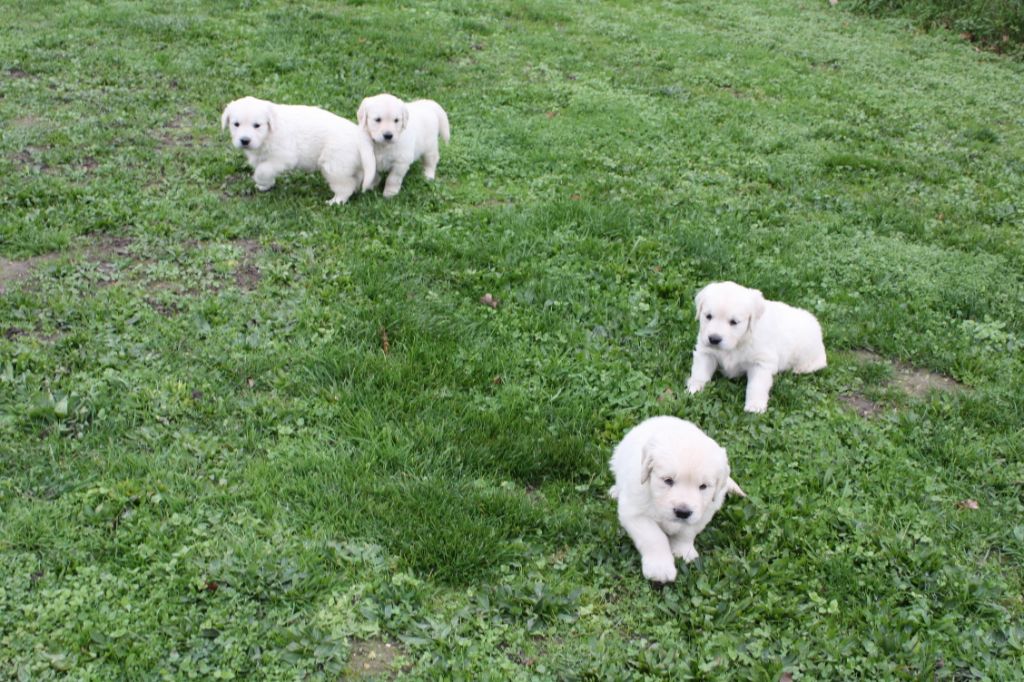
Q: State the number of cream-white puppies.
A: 4